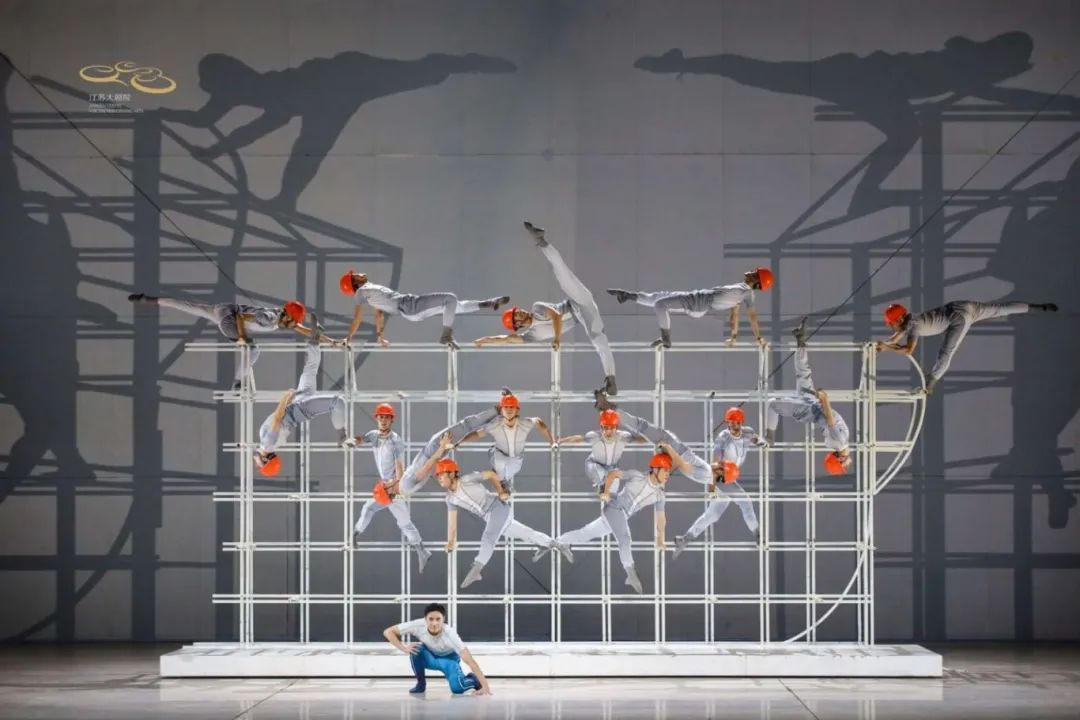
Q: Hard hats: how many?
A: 15